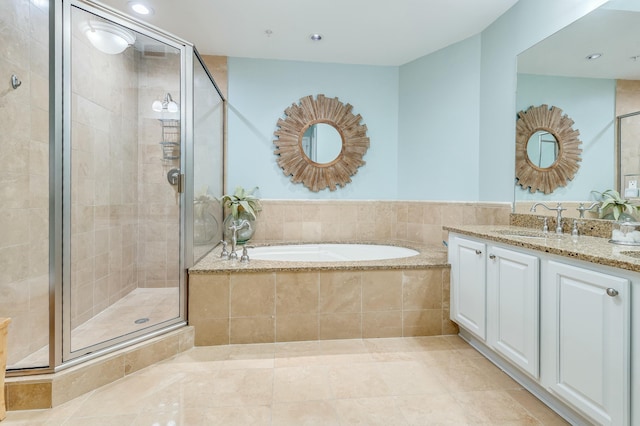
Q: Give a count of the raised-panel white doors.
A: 3